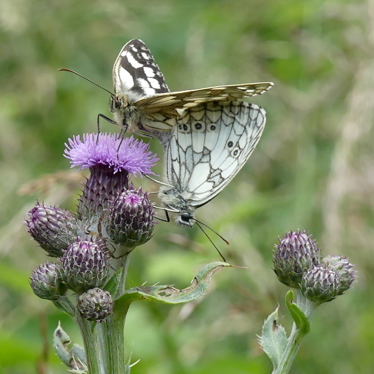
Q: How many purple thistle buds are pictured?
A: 8